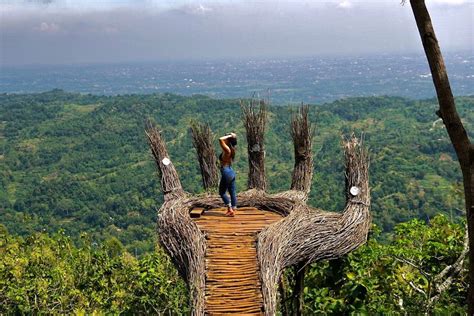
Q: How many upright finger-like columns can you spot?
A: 5